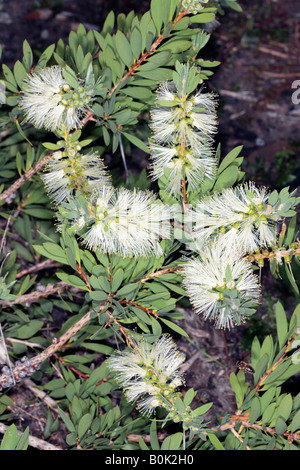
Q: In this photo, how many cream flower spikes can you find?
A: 7